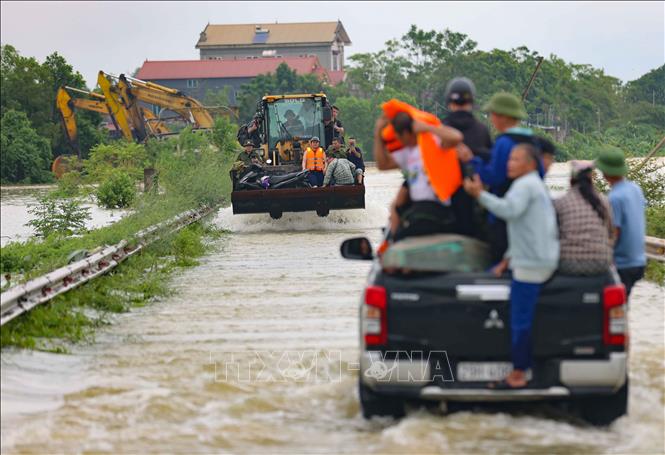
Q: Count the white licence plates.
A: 1